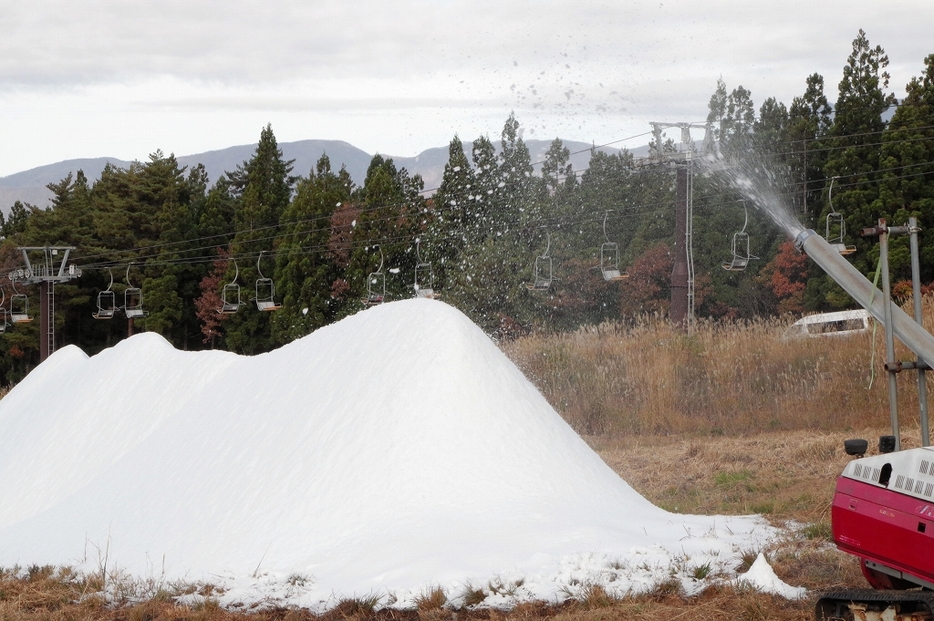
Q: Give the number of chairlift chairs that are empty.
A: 12